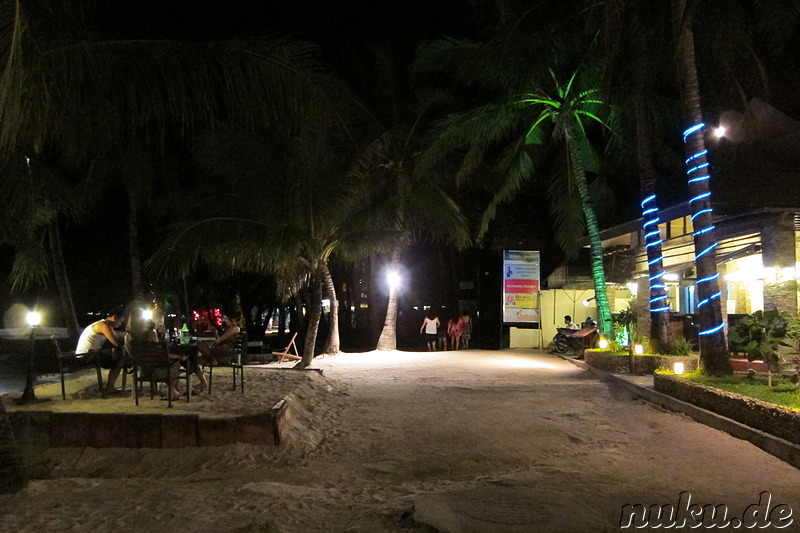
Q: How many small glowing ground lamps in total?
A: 3